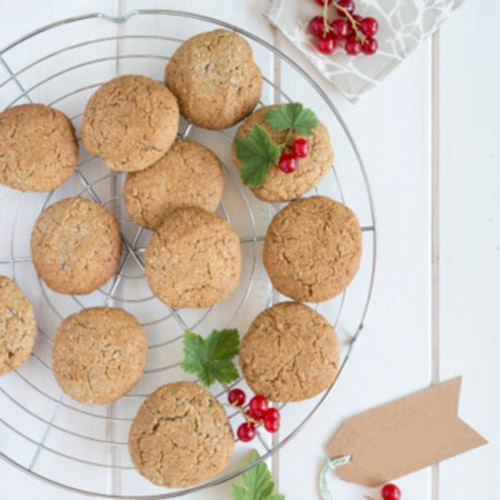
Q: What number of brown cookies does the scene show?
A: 12